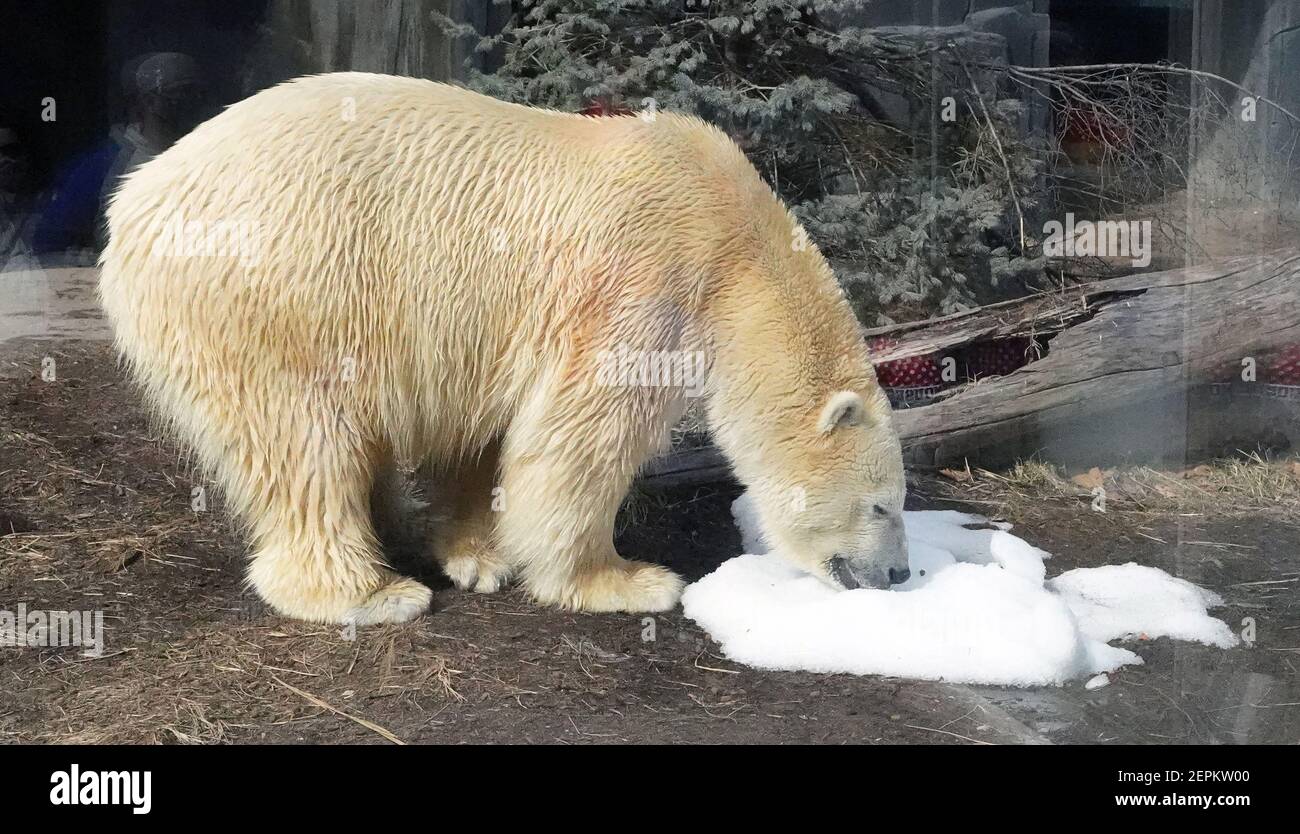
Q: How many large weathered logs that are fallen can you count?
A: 1